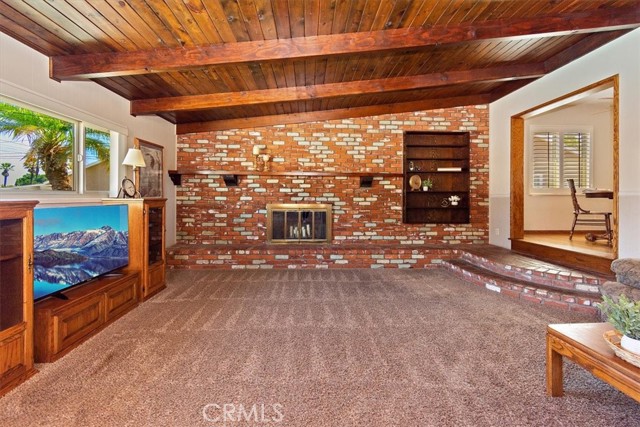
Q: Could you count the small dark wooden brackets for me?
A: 3